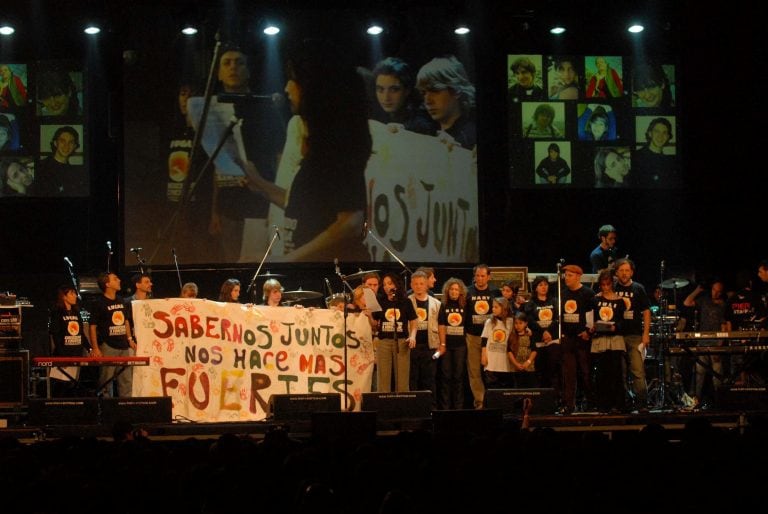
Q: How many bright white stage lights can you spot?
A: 8